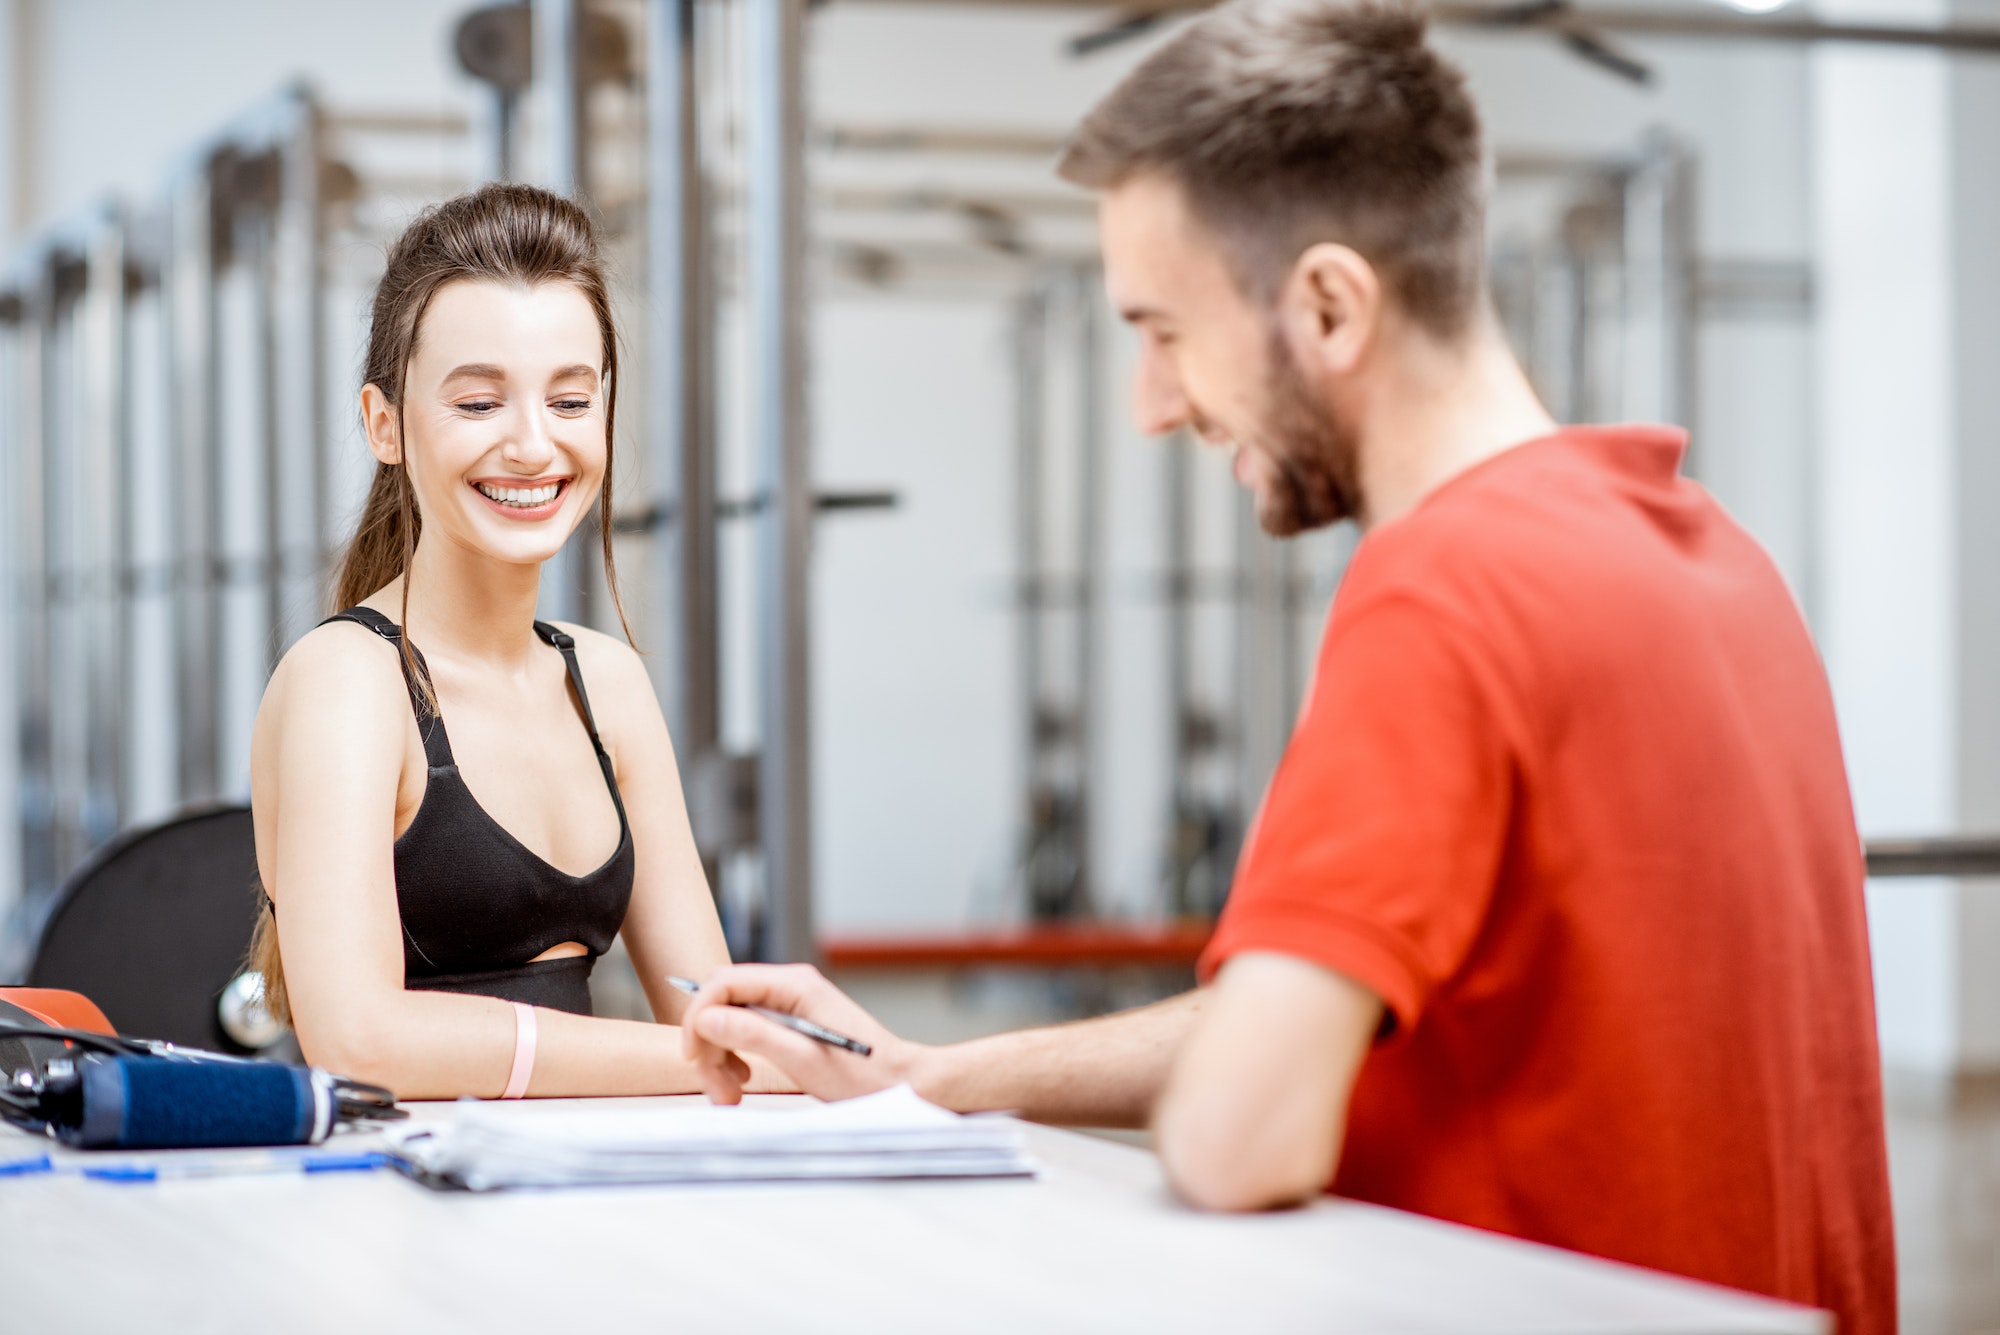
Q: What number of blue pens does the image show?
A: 2